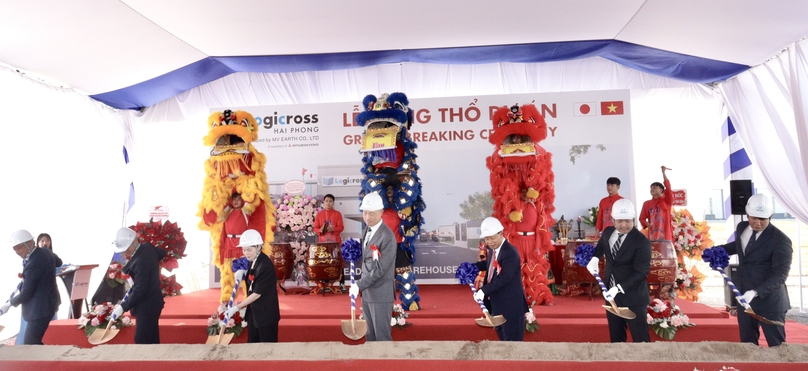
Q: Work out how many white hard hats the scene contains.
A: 7